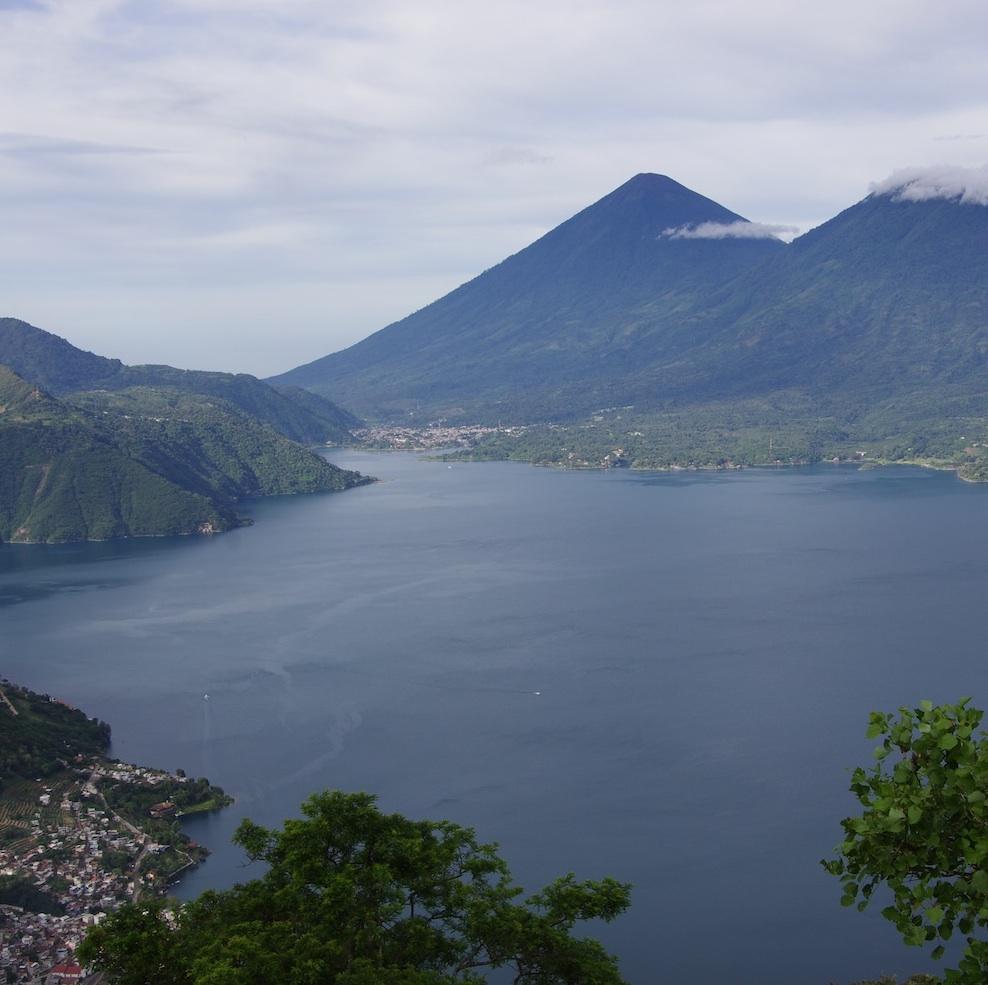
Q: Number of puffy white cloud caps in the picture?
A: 2